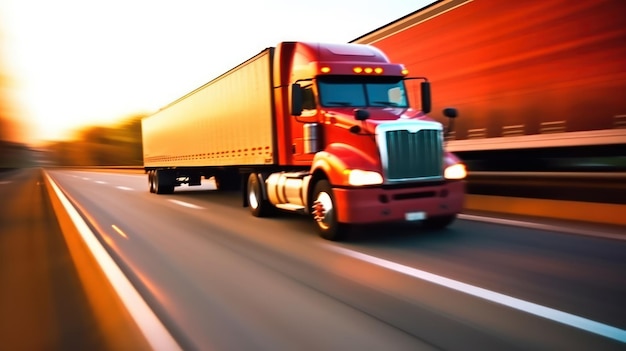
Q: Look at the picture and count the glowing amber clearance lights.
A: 5